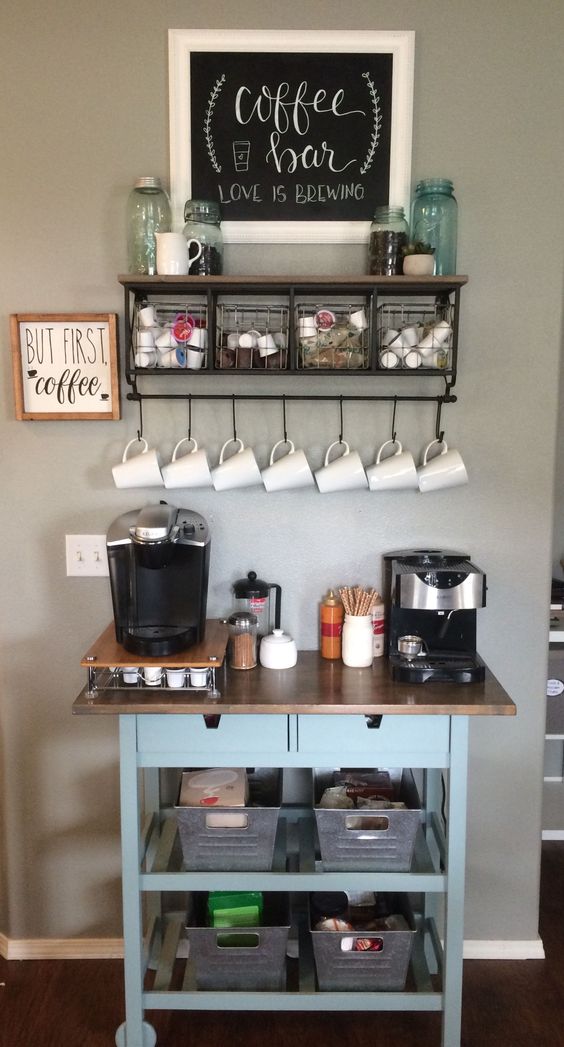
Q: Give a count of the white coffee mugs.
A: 7